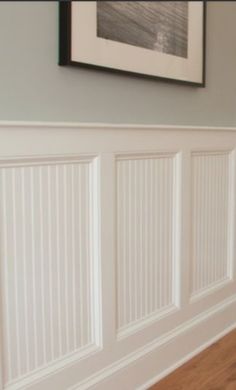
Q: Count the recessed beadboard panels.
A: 3